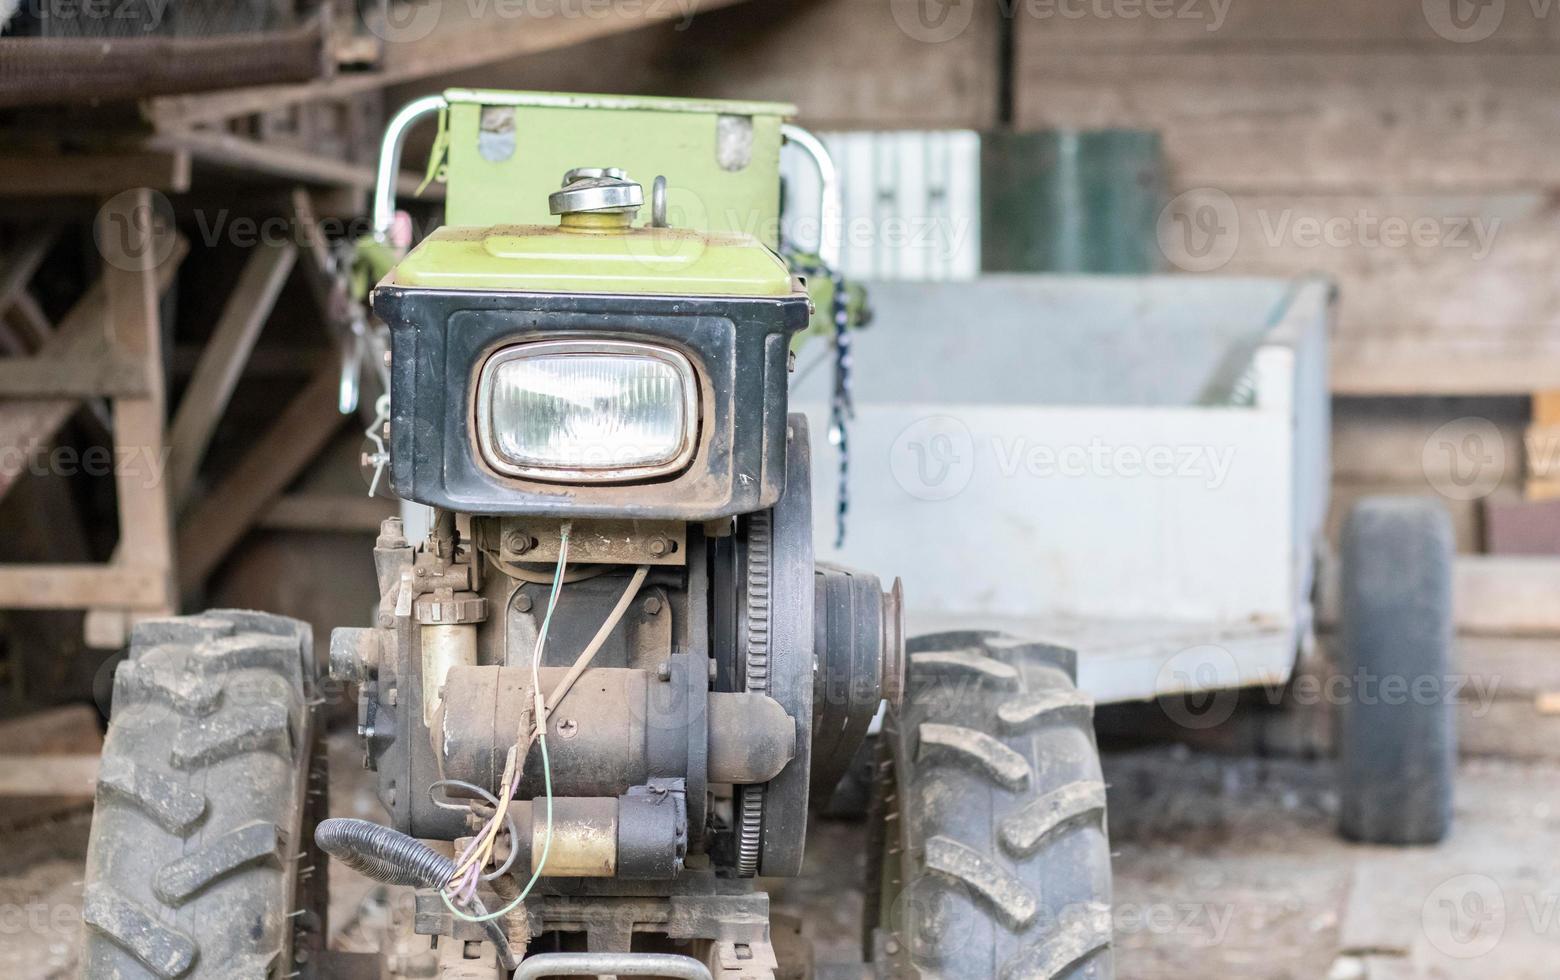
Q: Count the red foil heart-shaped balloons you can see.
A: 0